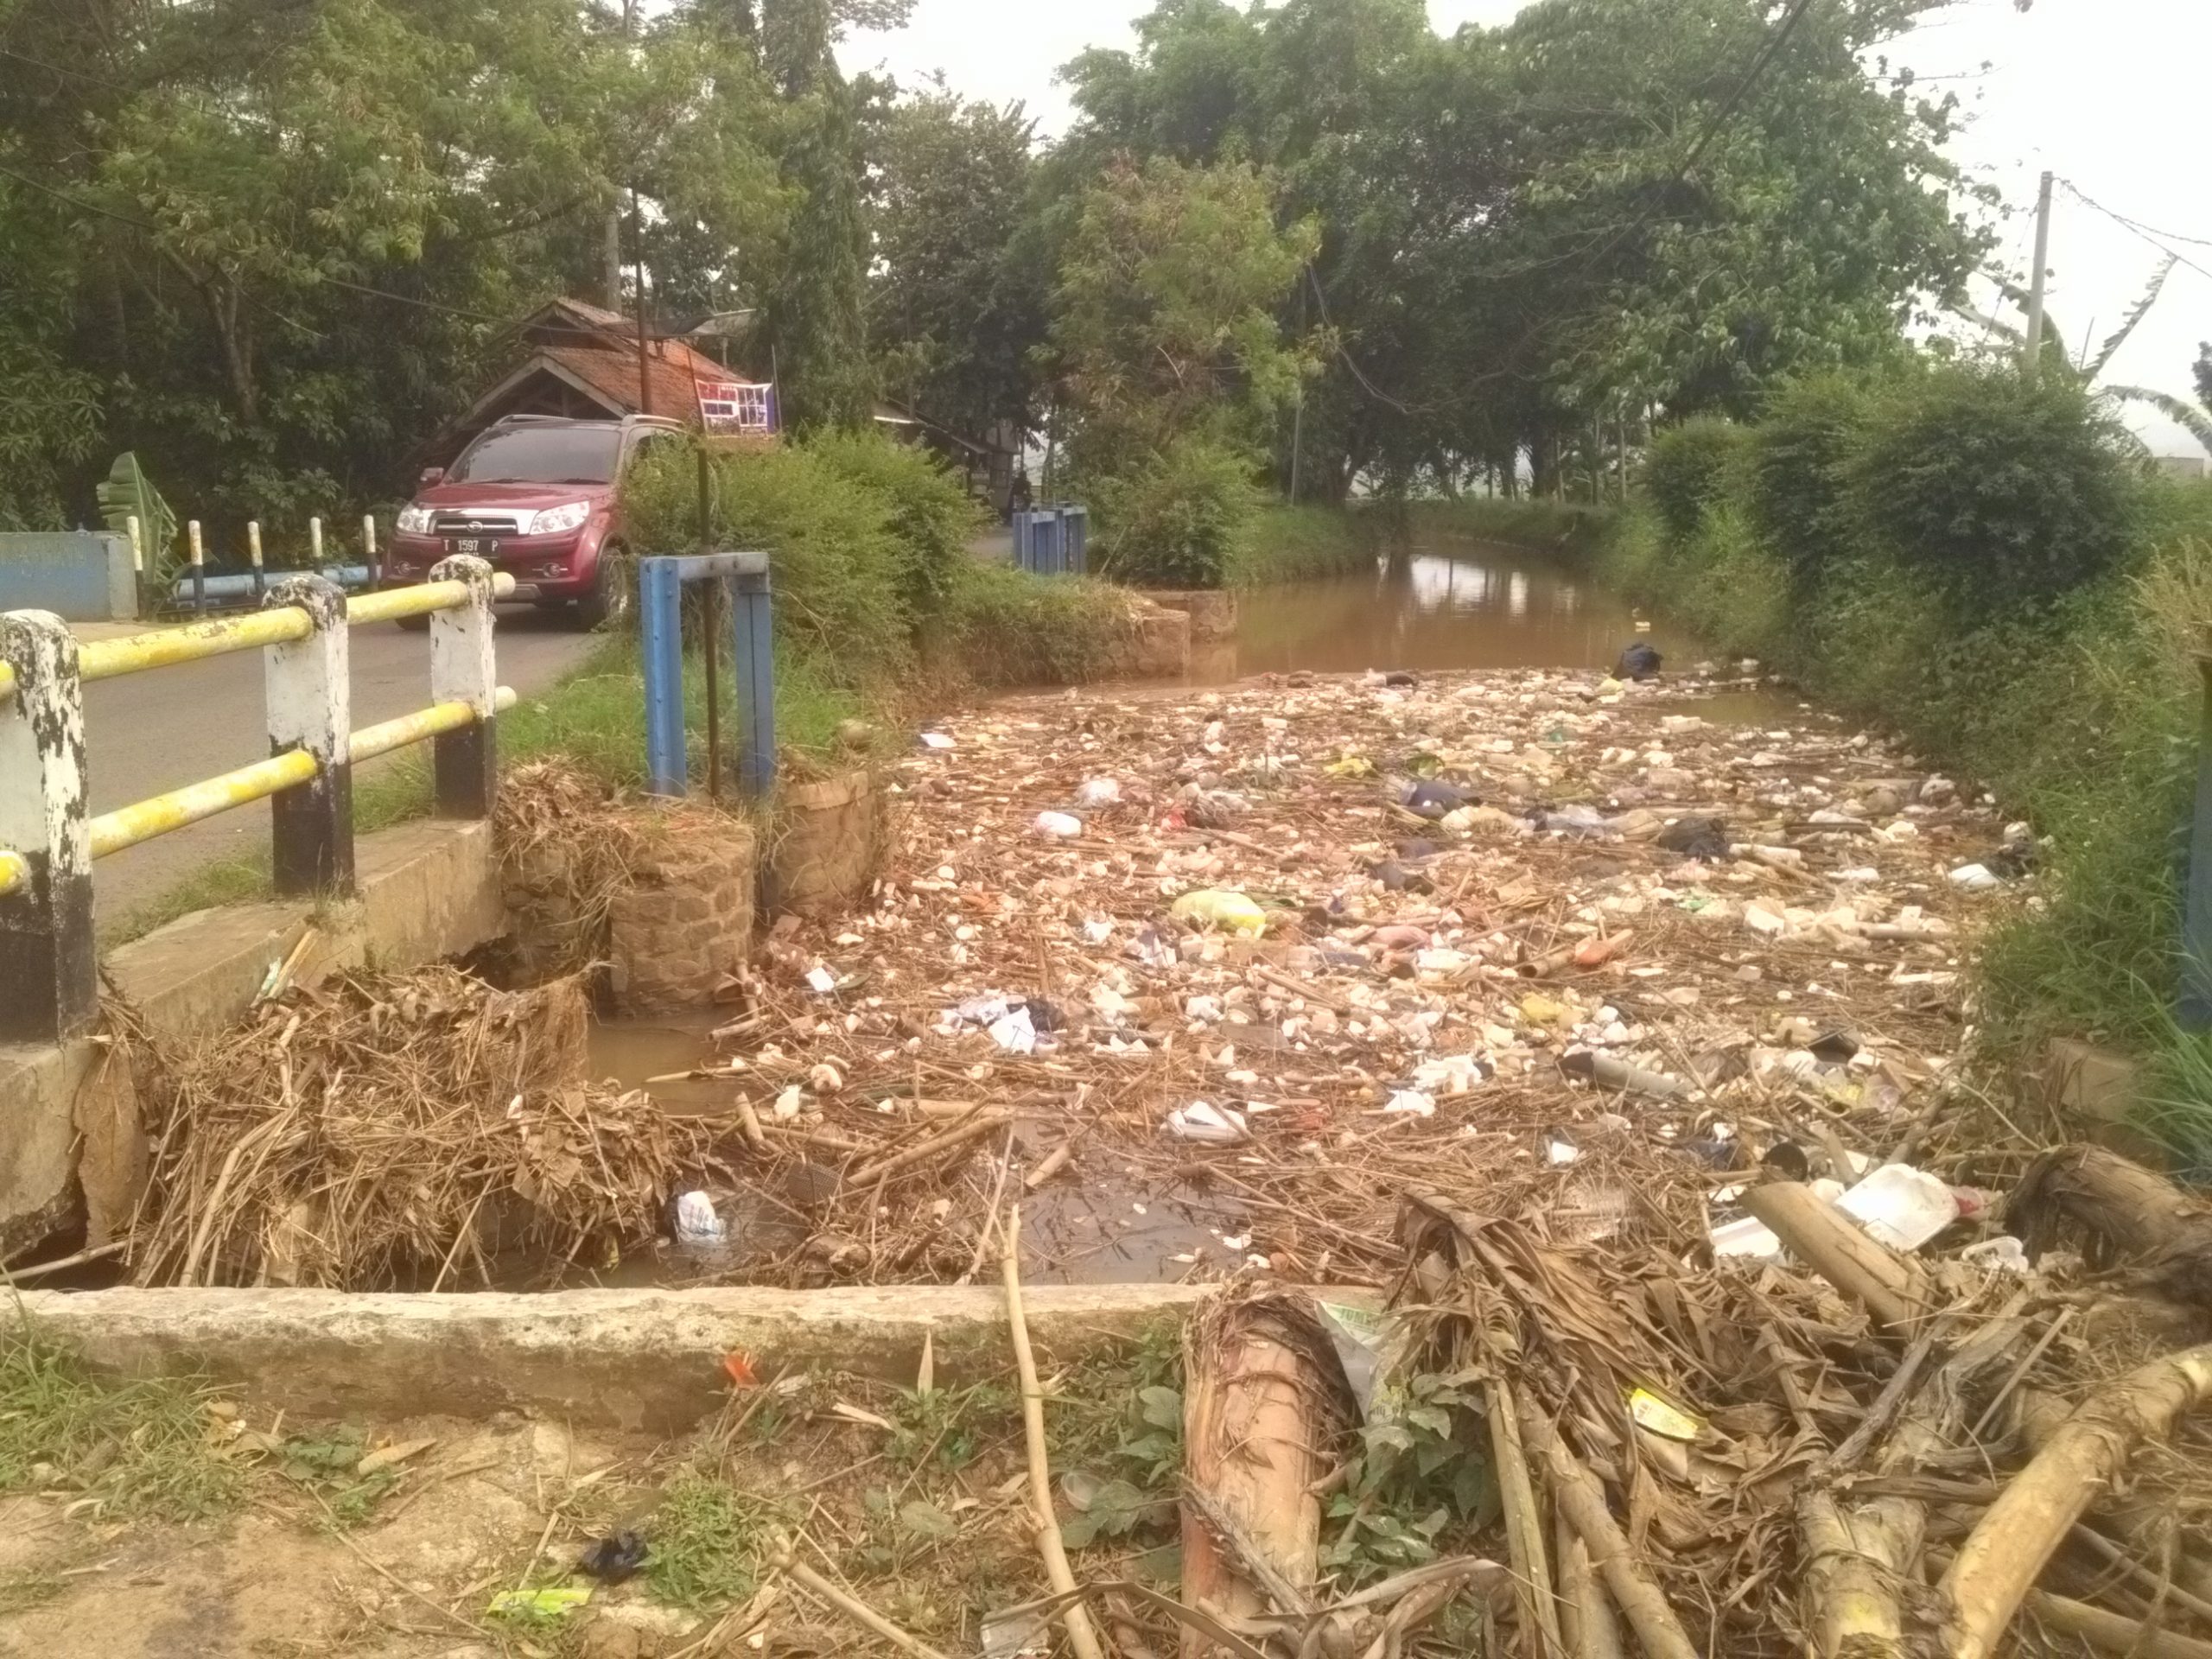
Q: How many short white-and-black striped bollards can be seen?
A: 5